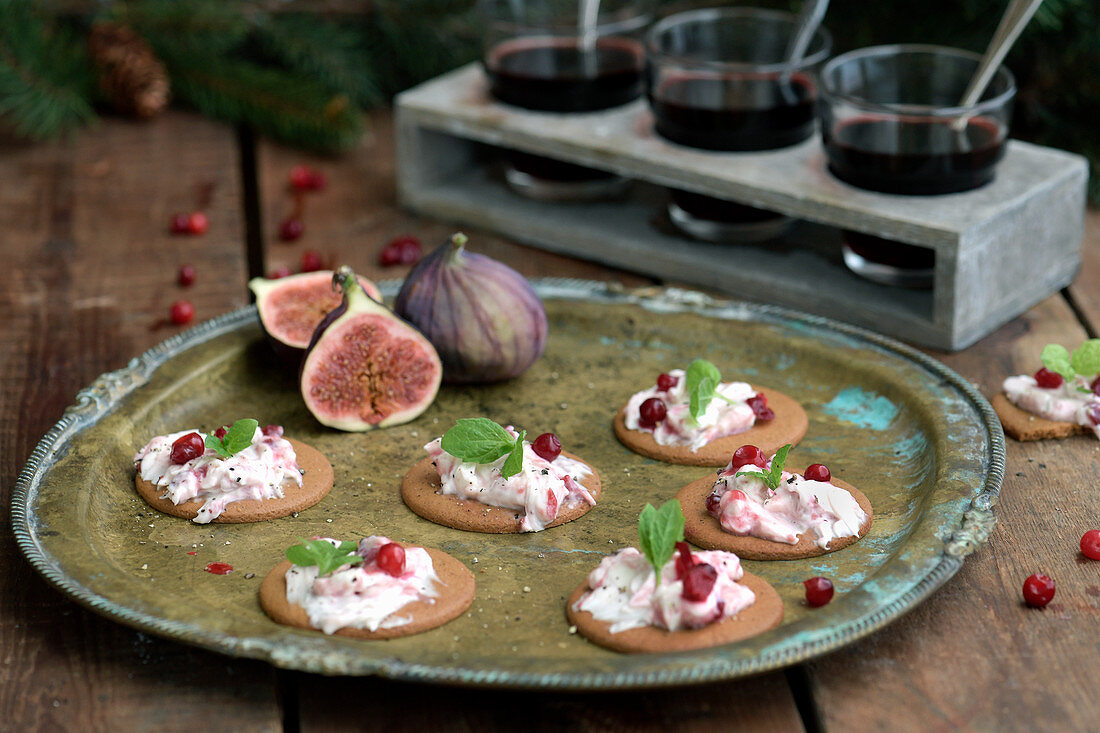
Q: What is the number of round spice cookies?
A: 7